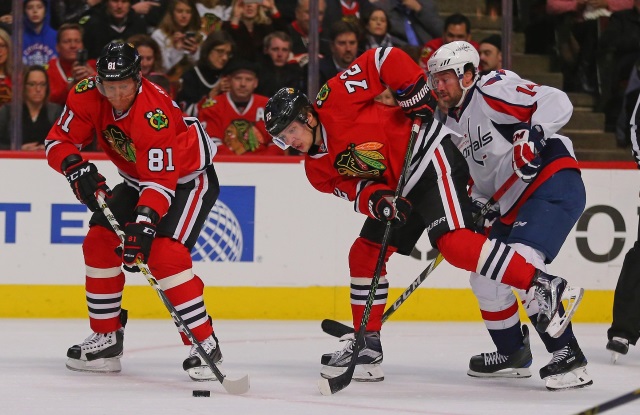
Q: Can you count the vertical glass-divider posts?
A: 3